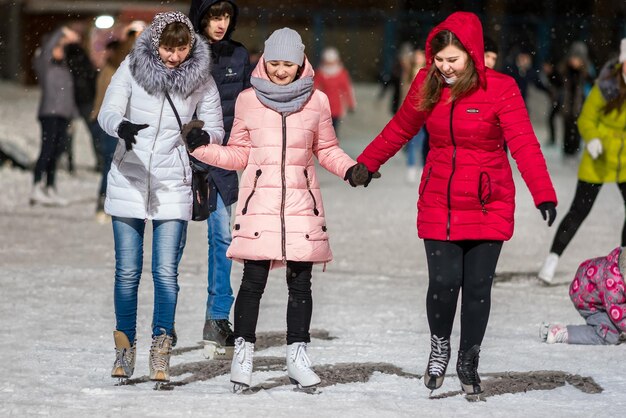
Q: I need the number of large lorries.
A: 0